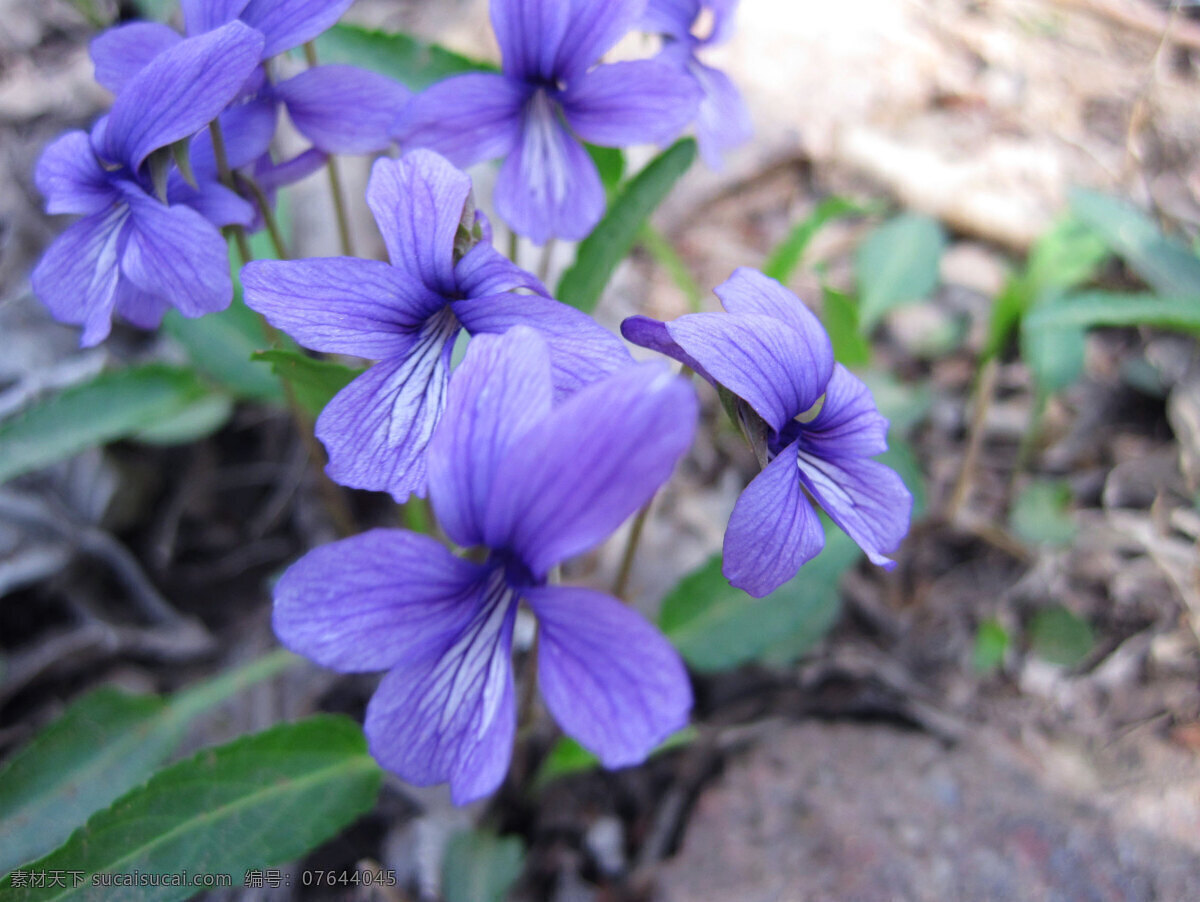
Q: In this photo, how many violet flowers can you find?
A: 7